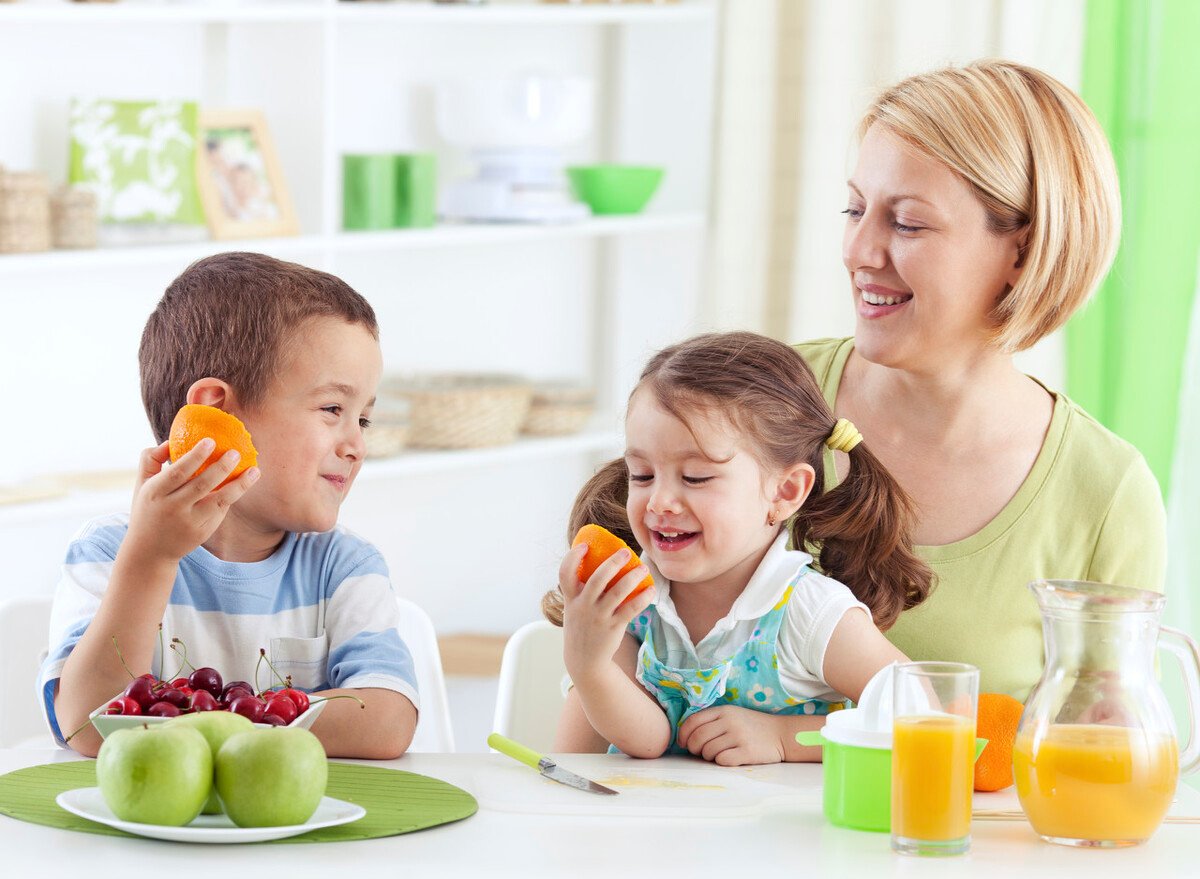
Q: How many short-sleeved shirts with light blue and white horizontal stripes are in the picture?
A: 1